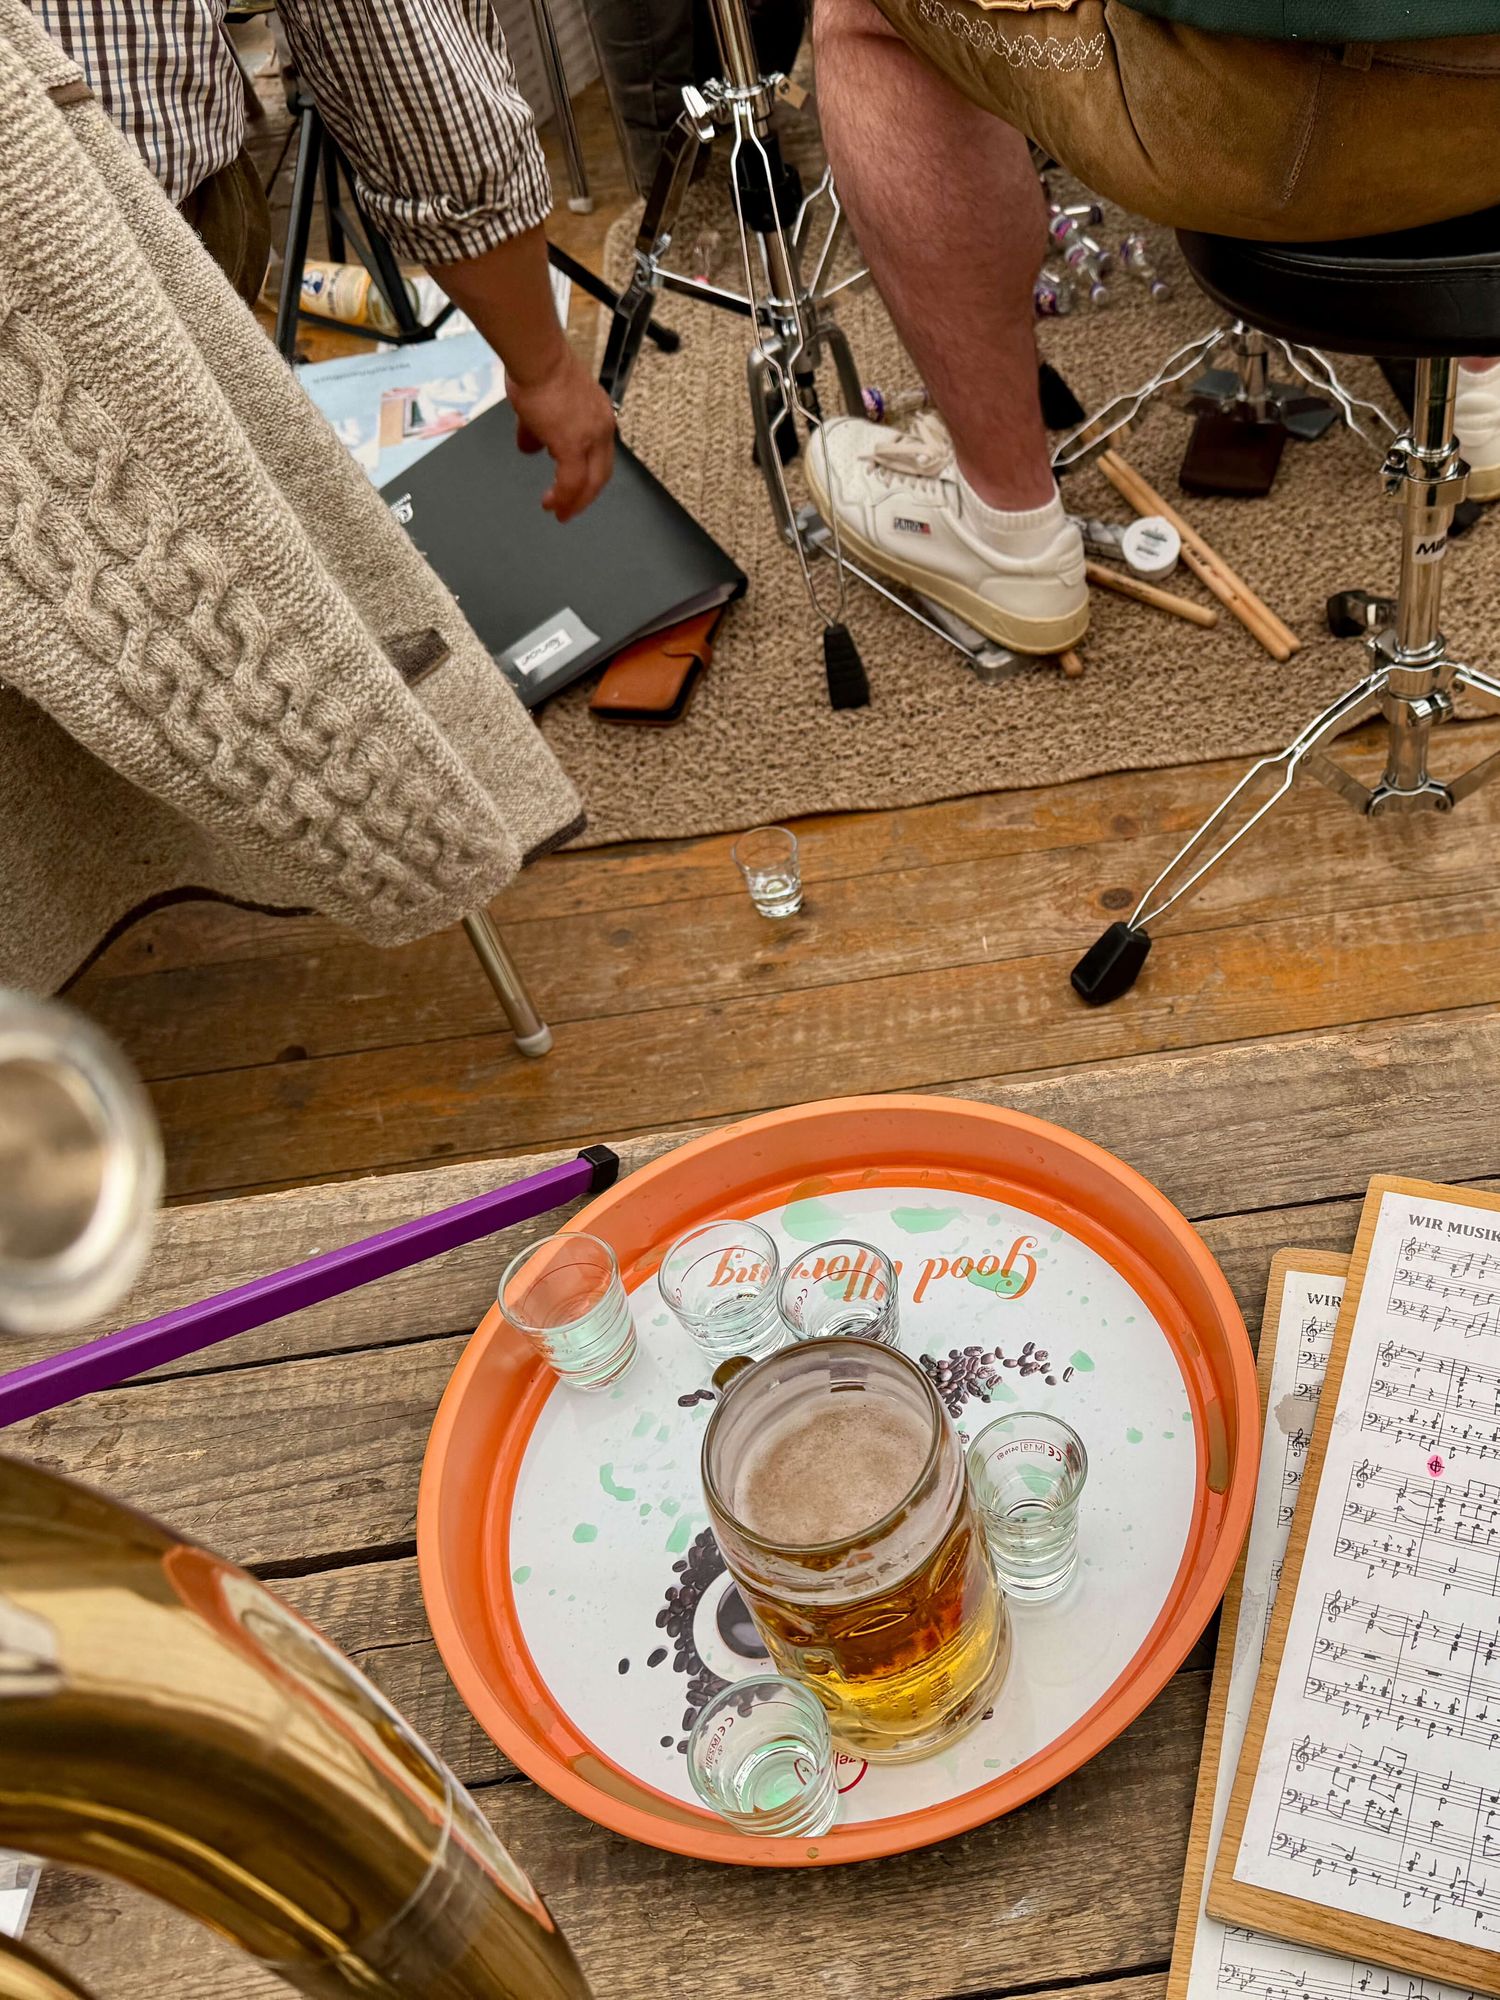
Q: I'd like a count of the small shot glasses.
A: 6